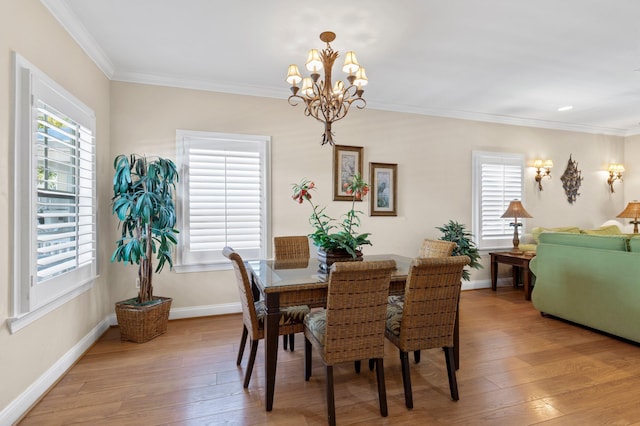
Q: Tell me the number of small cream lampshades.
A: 10